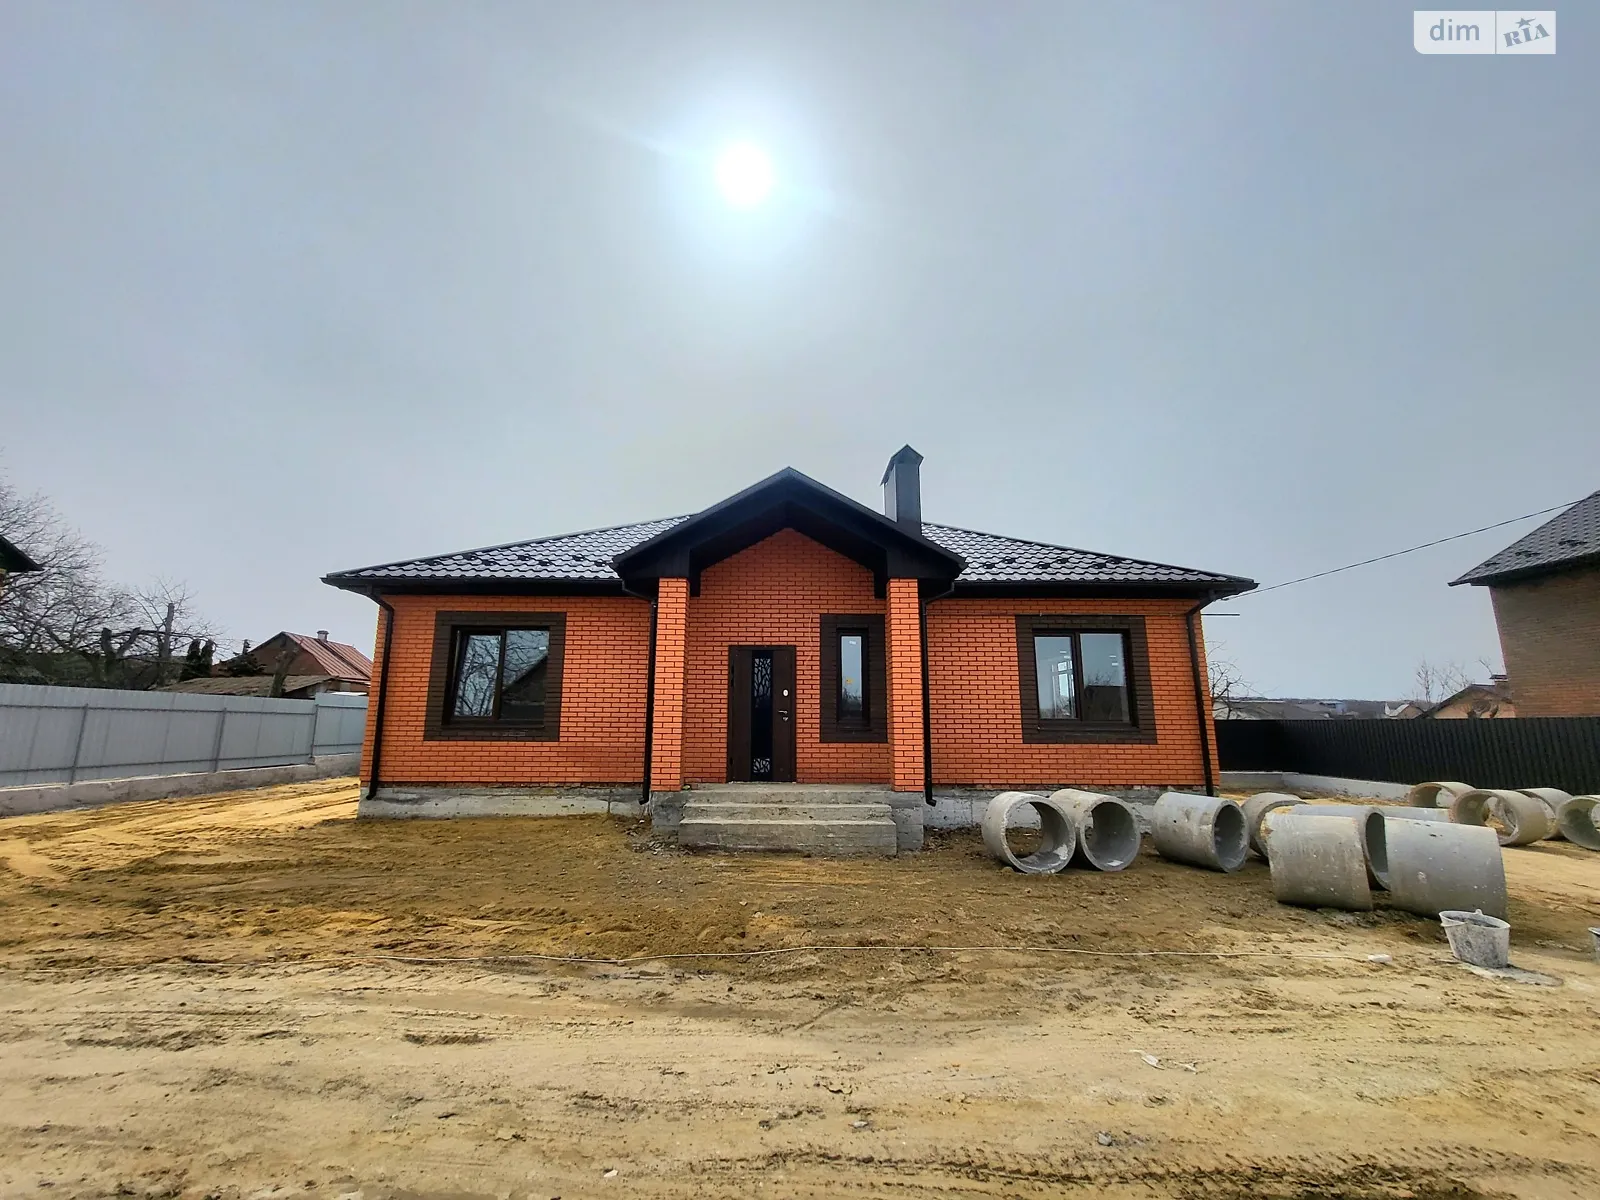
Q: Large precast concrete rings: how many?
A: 12